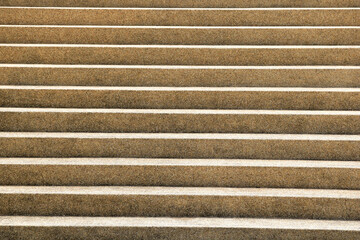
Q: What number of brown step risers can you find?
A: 11